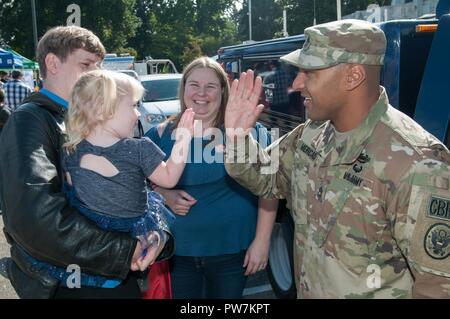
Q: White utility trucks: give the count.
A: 1